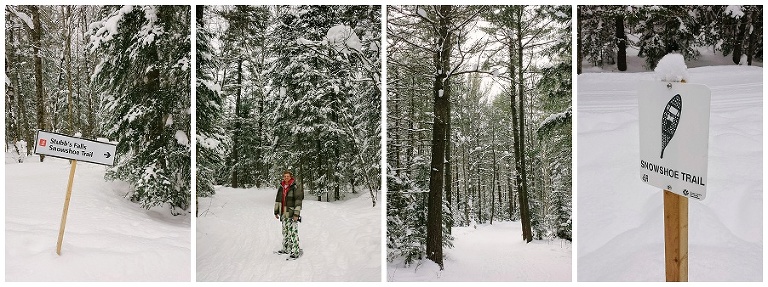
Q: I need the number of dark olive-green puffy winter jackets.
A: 1